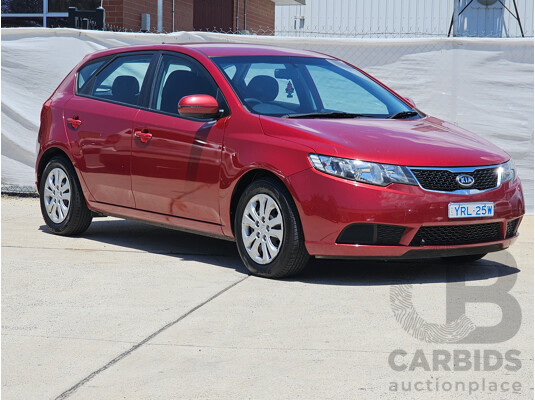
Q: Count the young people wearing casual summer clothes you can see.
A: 0